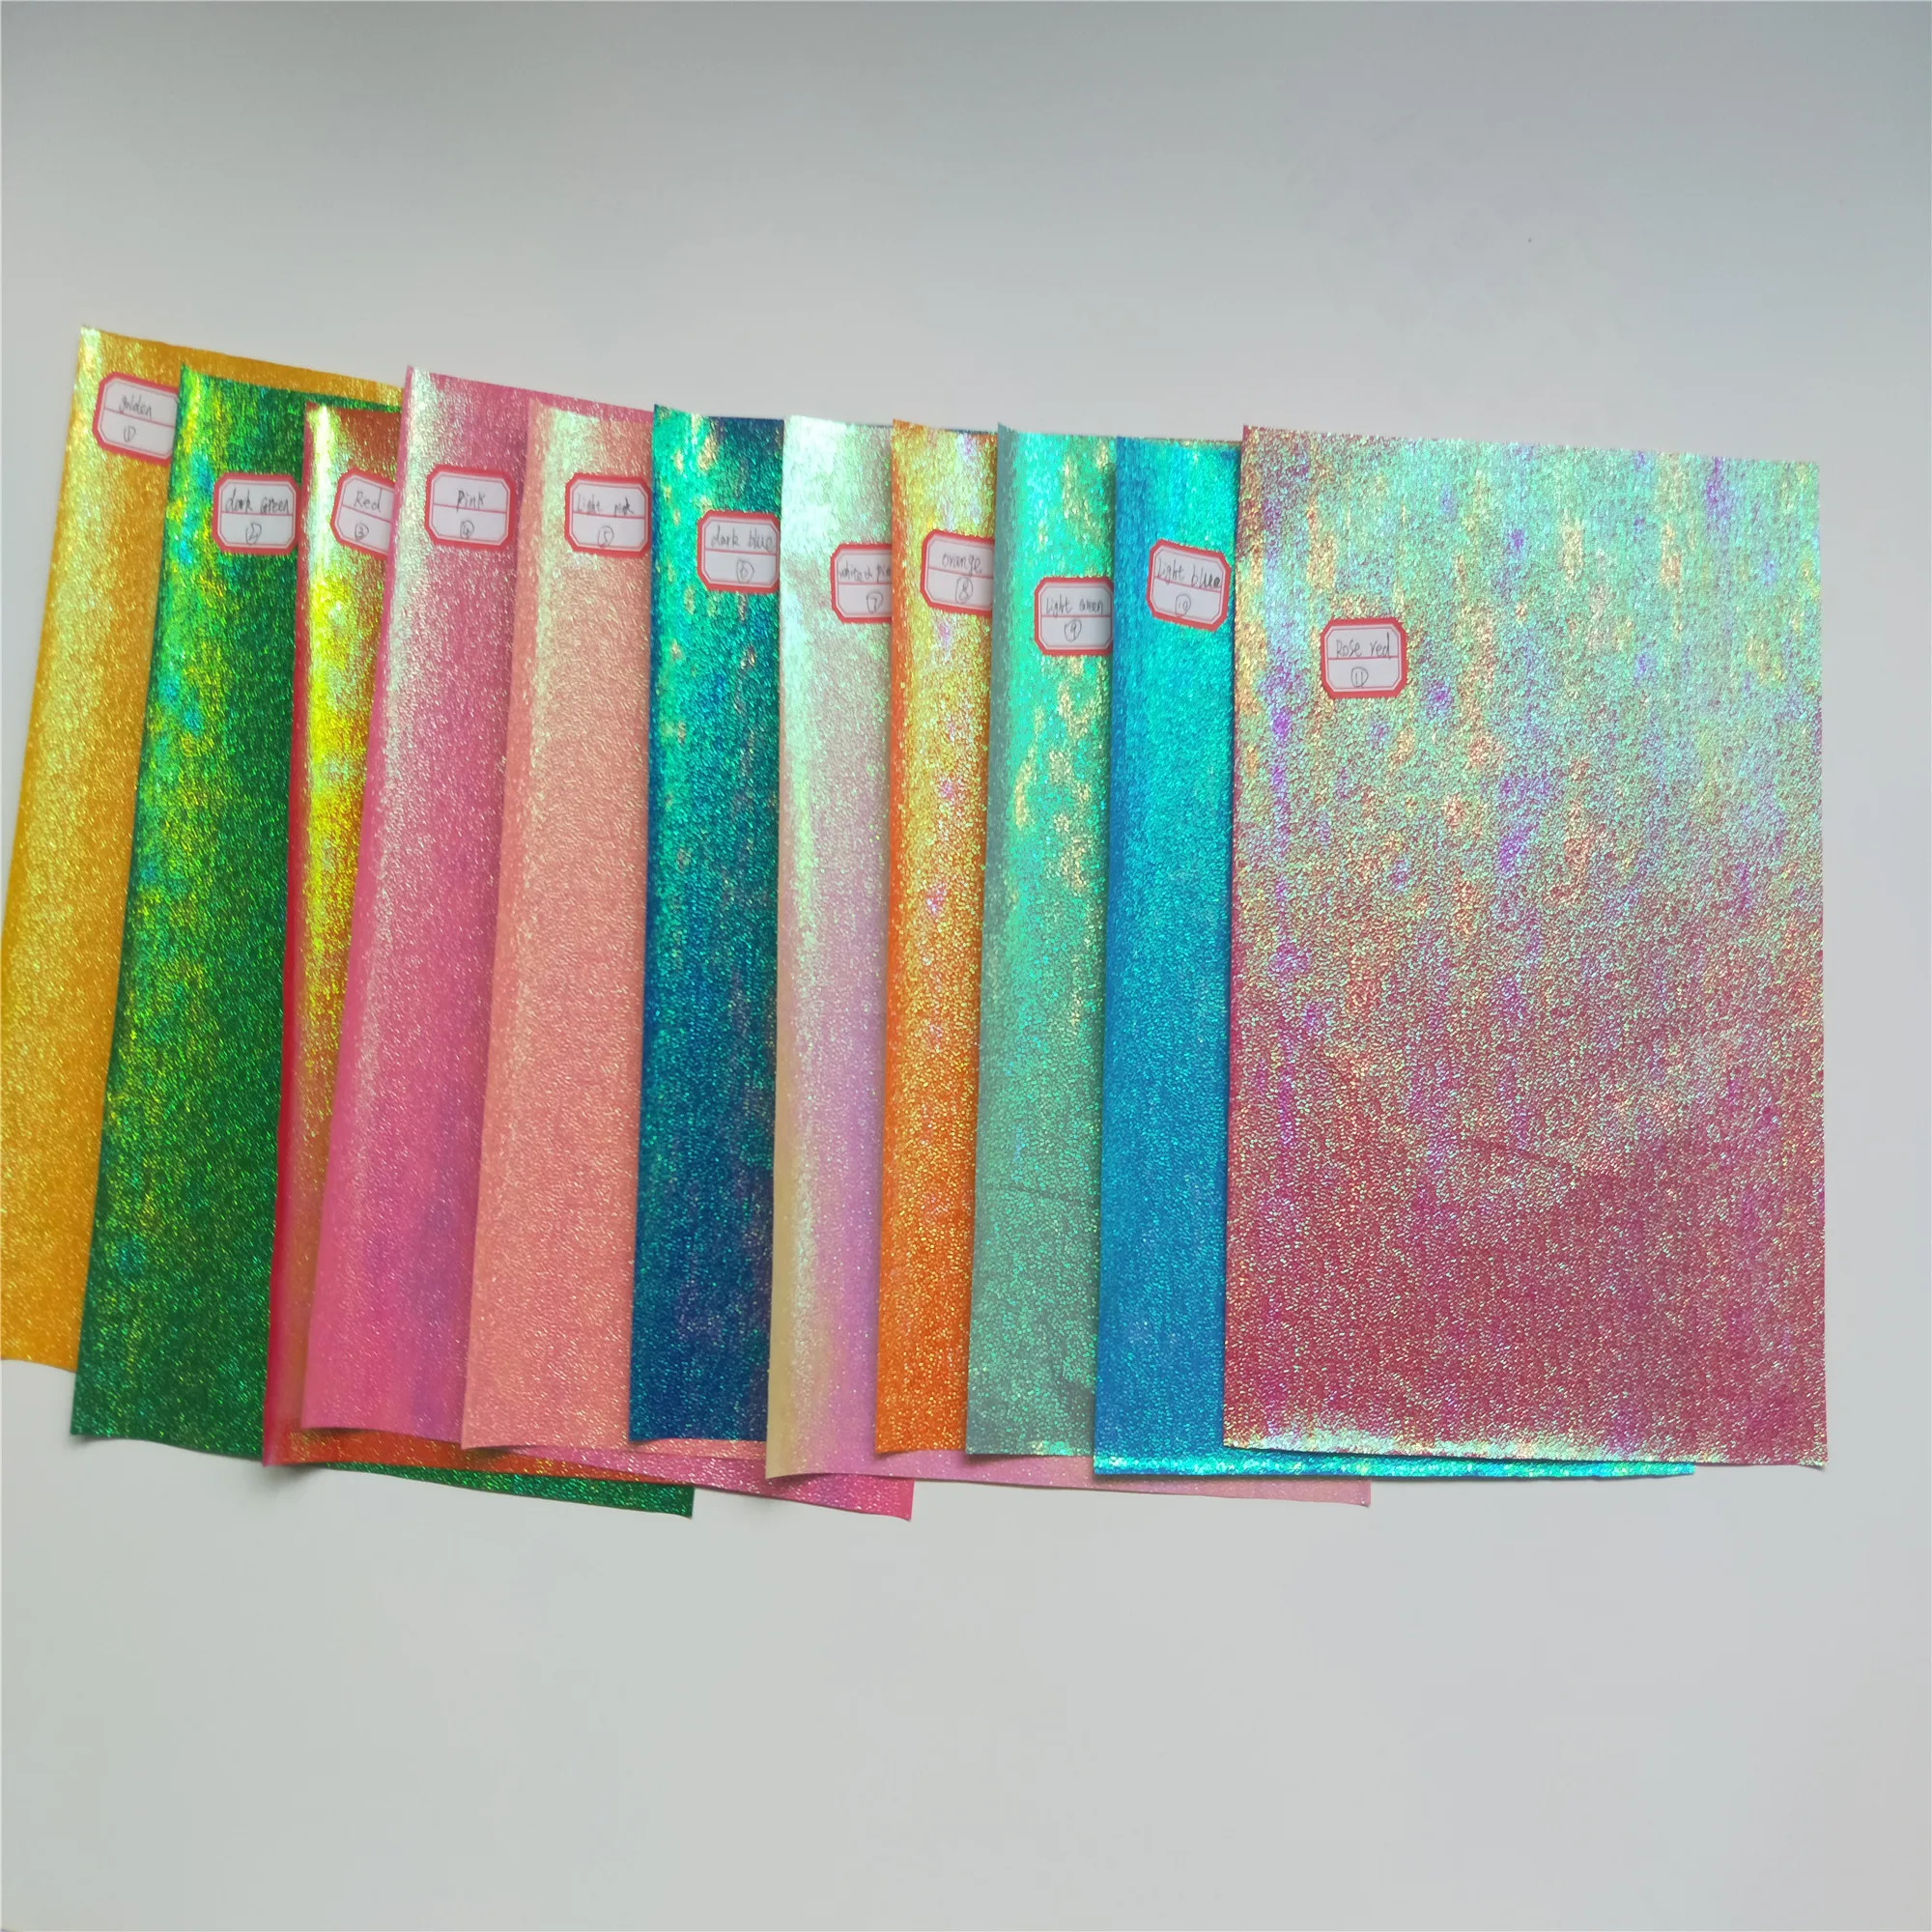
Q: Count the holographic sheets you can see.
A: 11